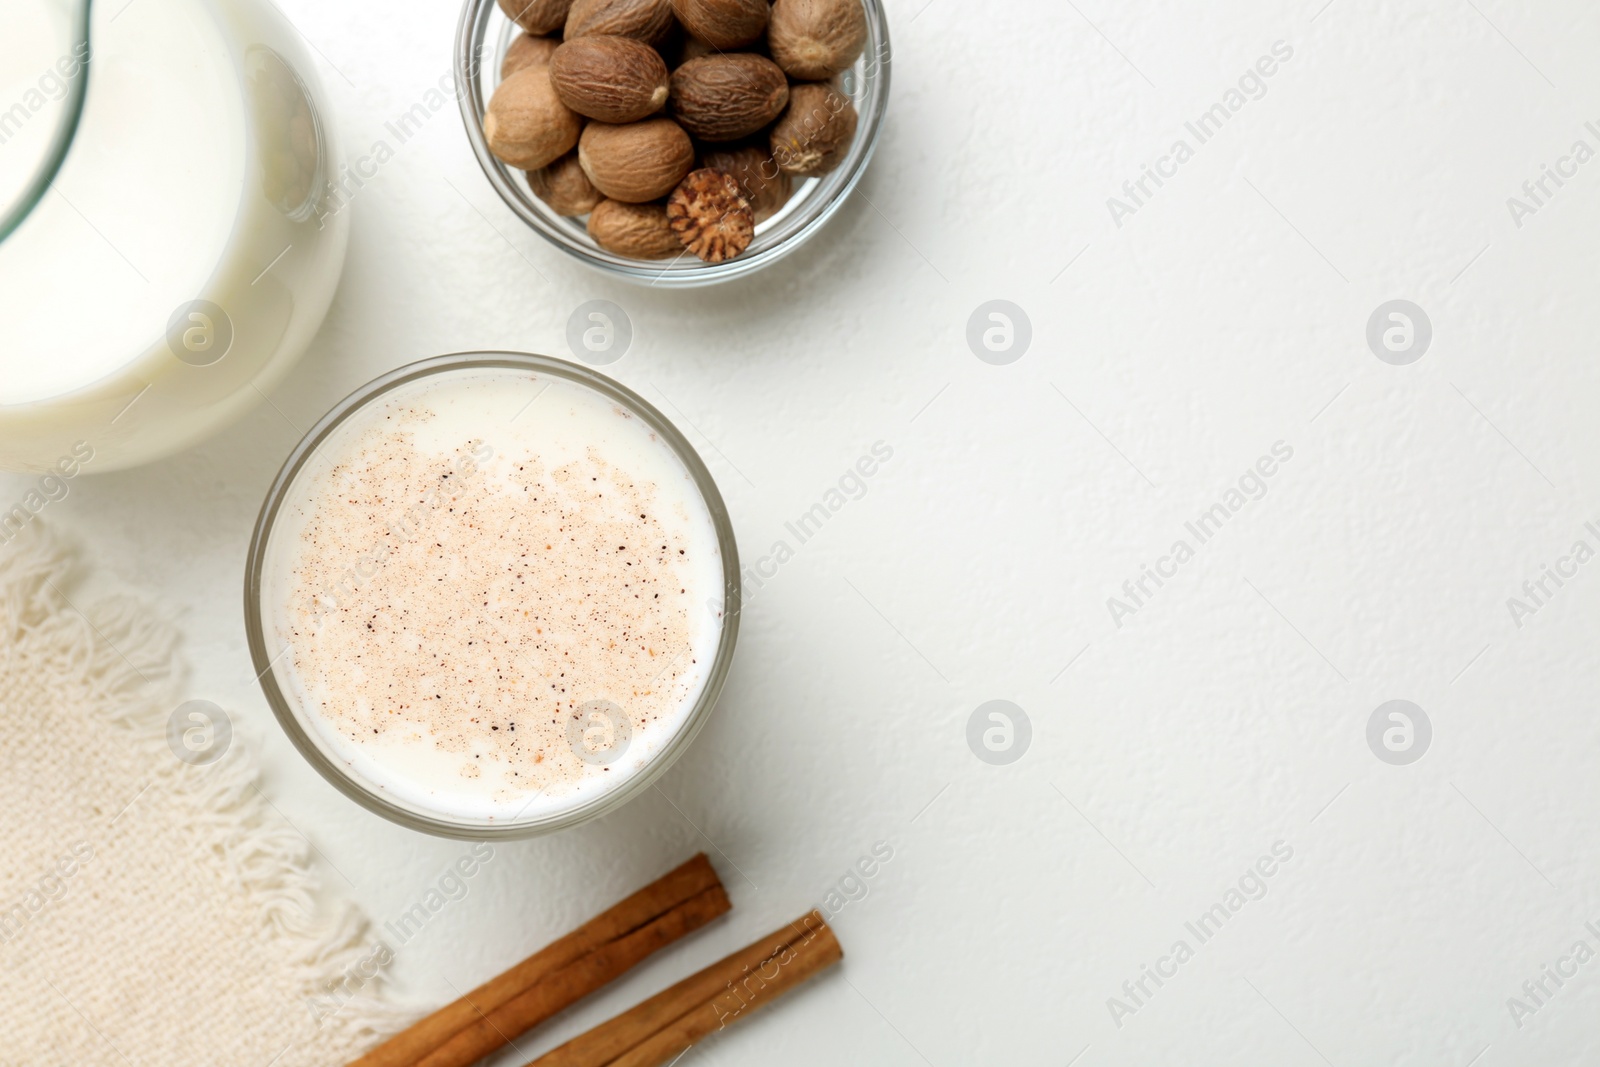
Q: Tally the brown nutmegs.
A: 14